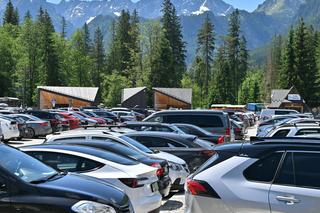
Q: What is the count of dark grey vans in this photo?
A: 1